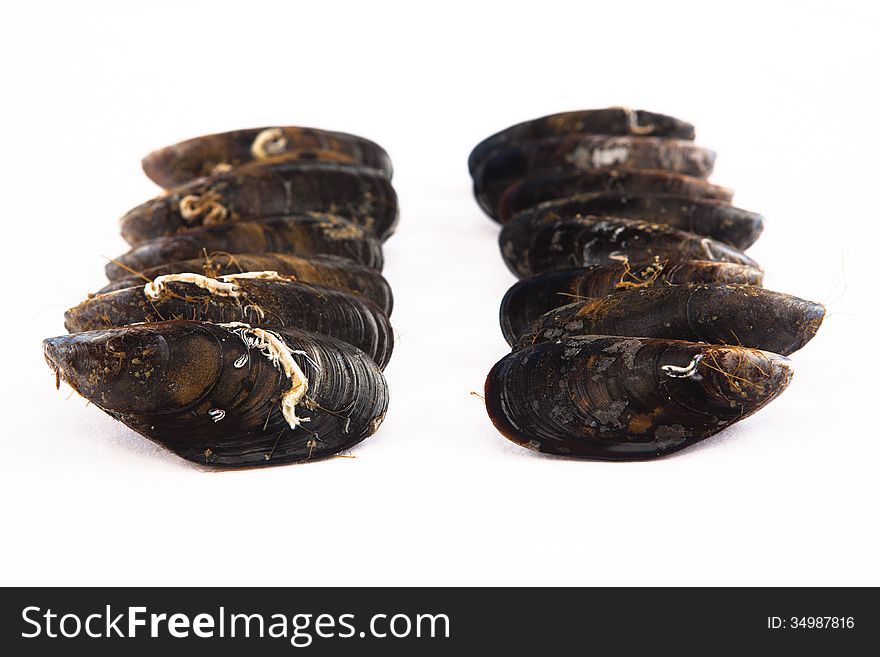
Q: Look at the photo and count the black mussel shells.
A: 14